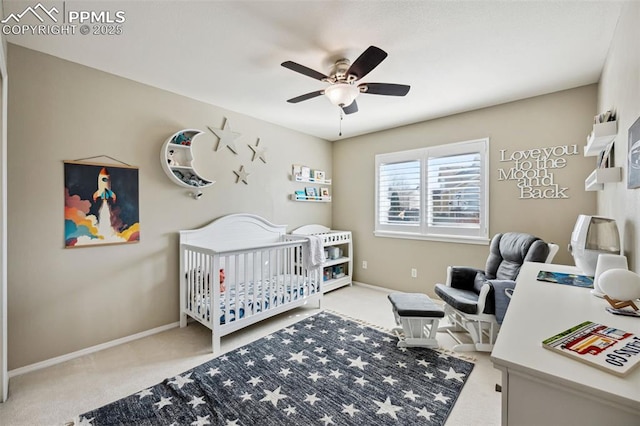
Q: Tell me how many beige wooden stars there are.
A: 3